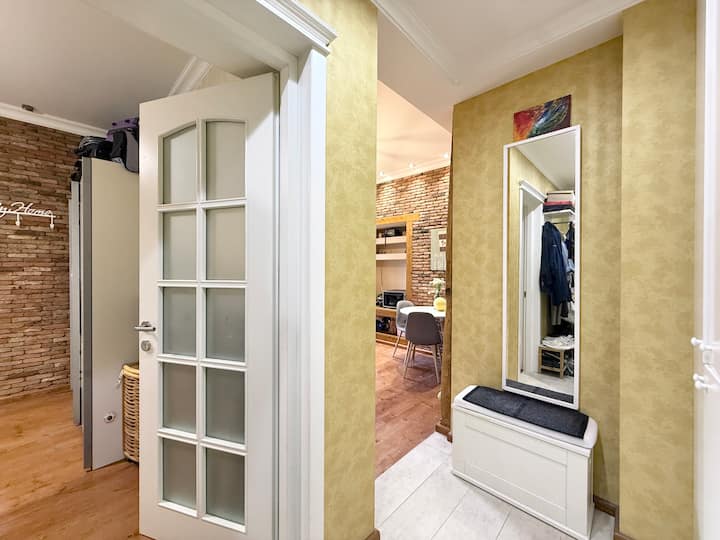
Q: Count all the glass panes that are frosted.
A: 10